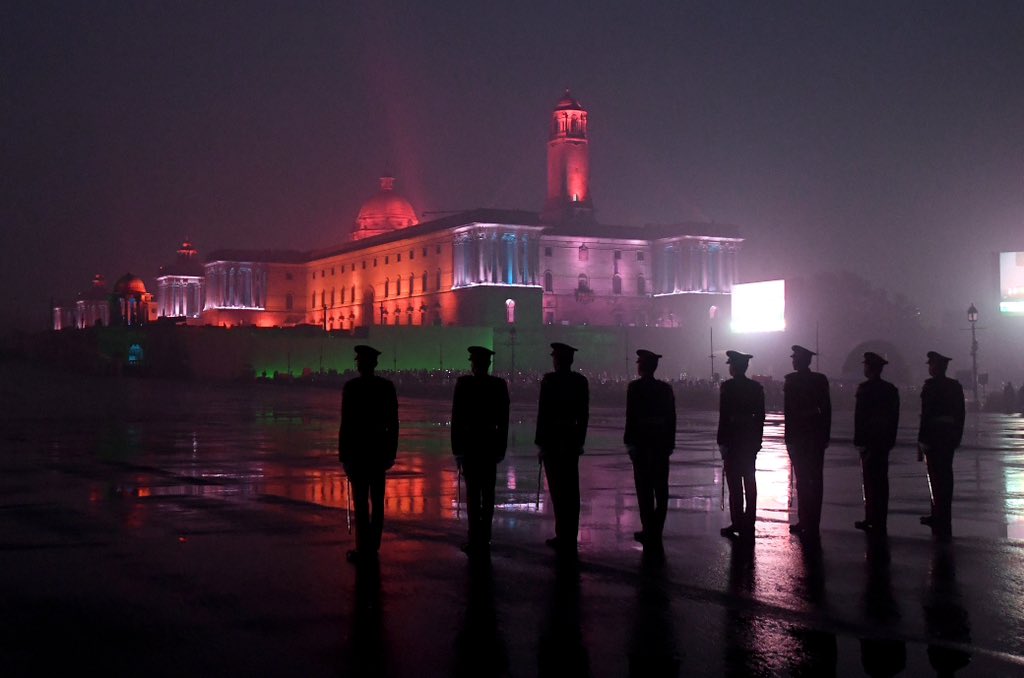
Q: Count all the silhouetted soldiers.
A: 8